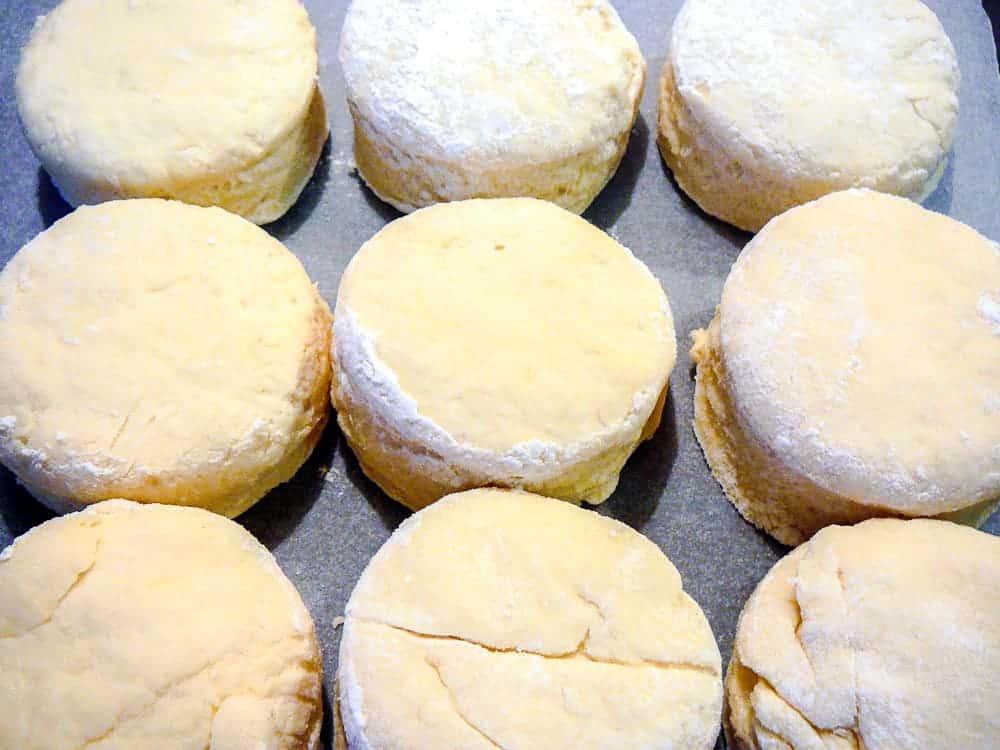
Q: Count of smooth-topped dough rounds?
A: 6